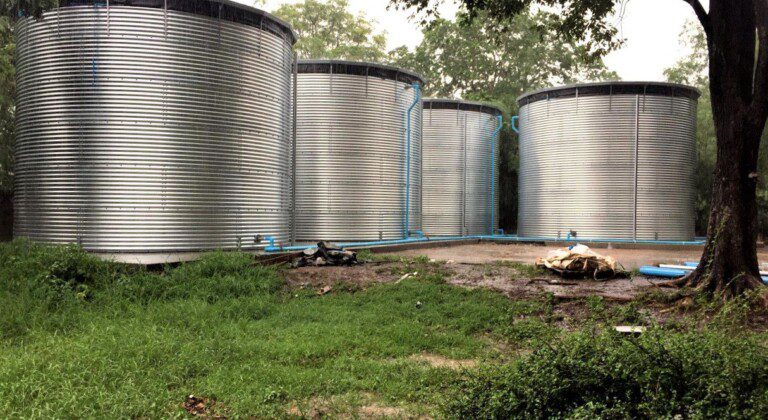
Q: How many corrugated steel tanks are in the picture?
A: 4